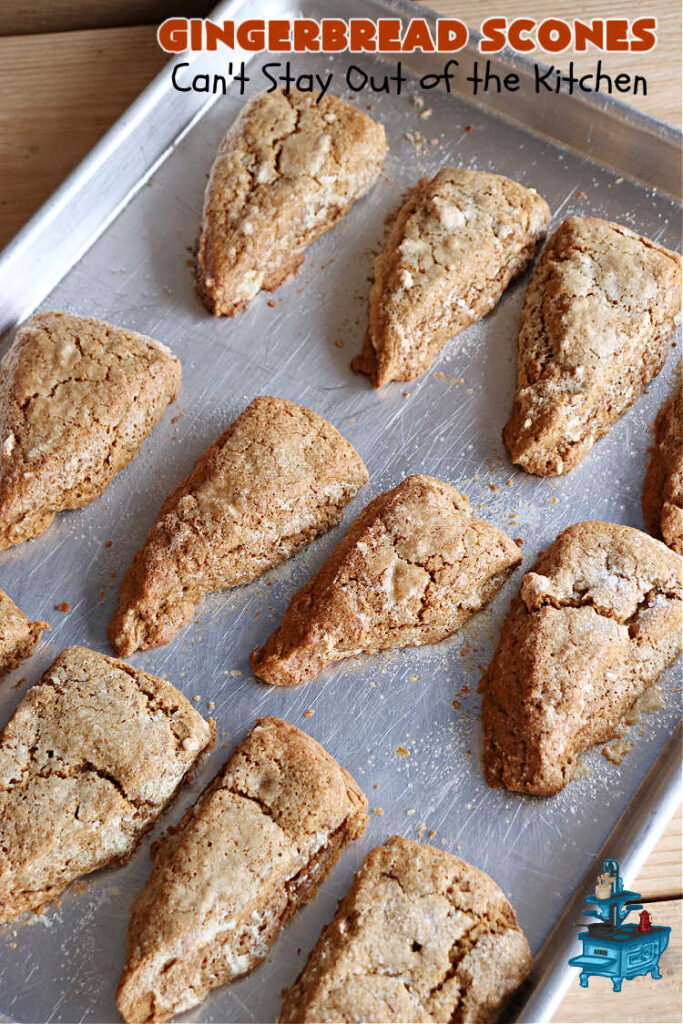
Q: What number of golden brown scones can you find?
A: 12